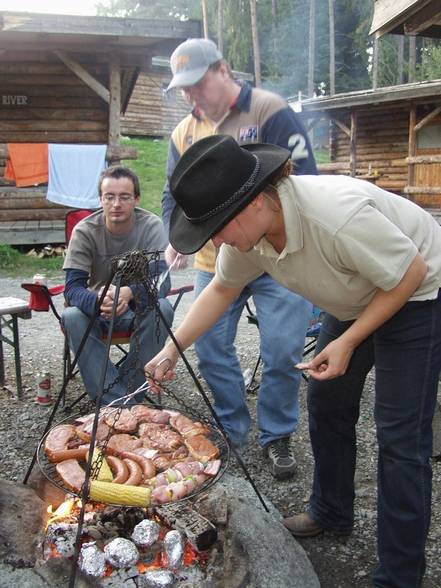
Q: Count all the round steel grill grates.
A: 1